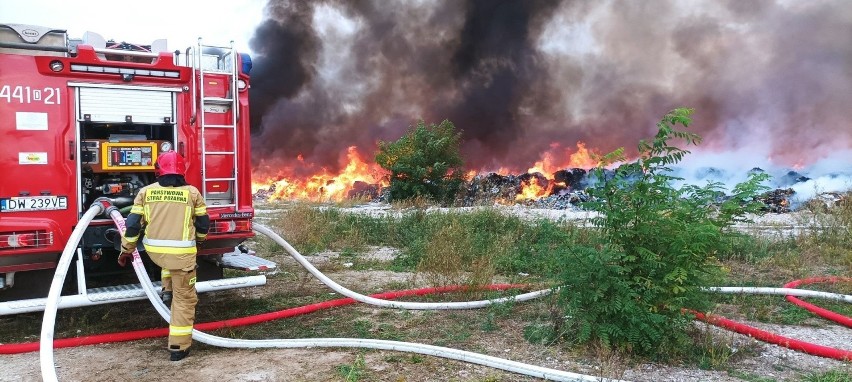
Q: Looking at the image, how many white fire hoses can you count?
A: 3